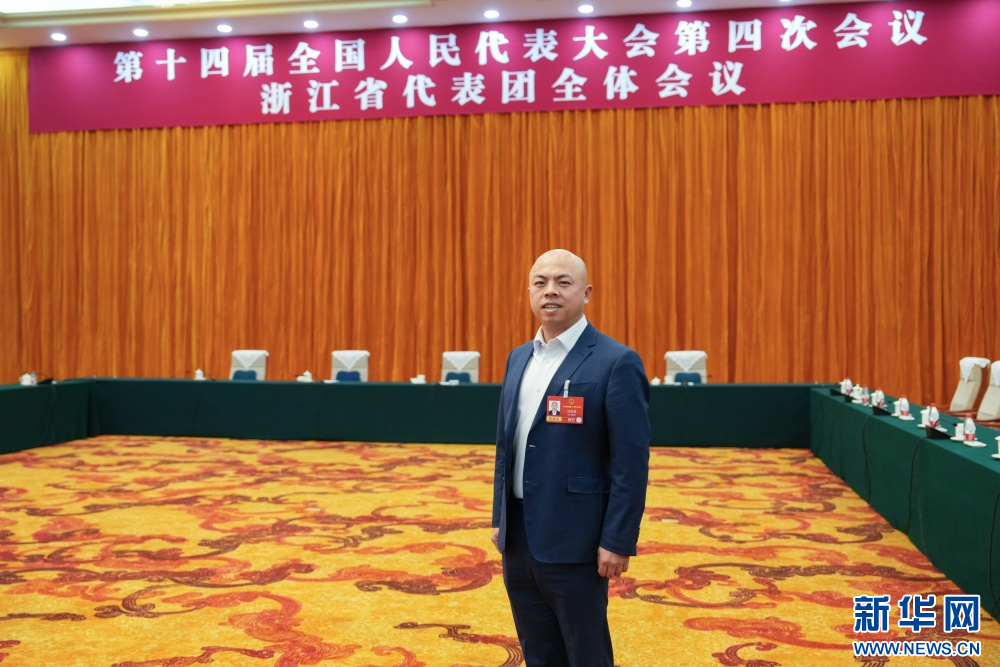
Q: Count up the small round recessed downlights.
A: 9